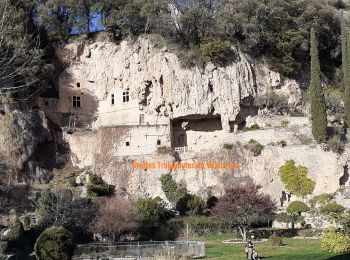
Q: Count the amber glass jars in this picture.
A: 0